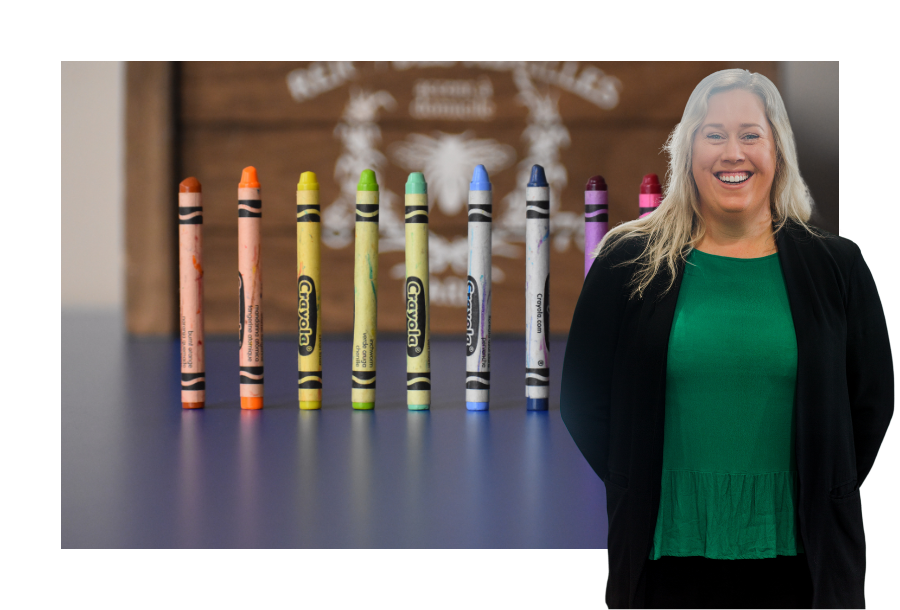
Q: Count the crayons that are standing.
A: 9